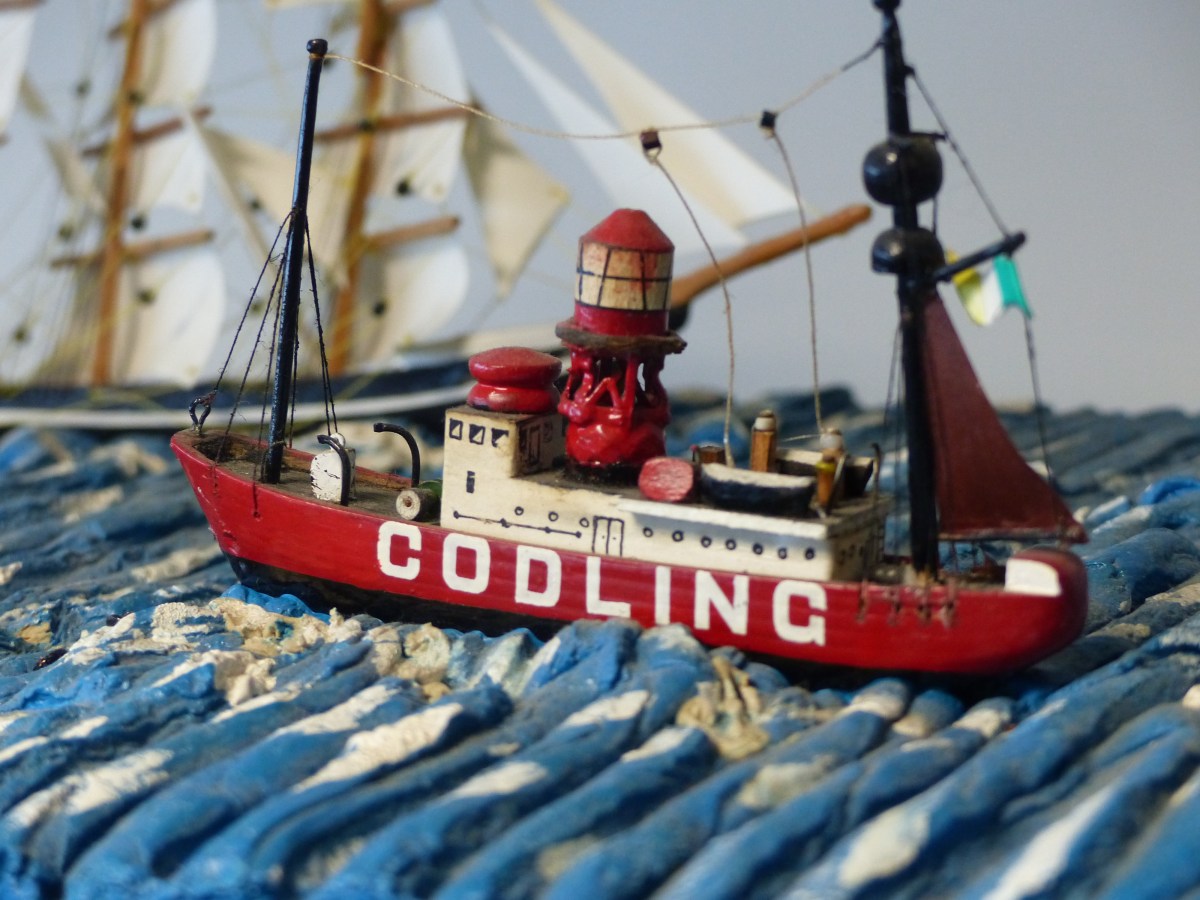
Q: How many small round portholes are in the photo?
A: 10